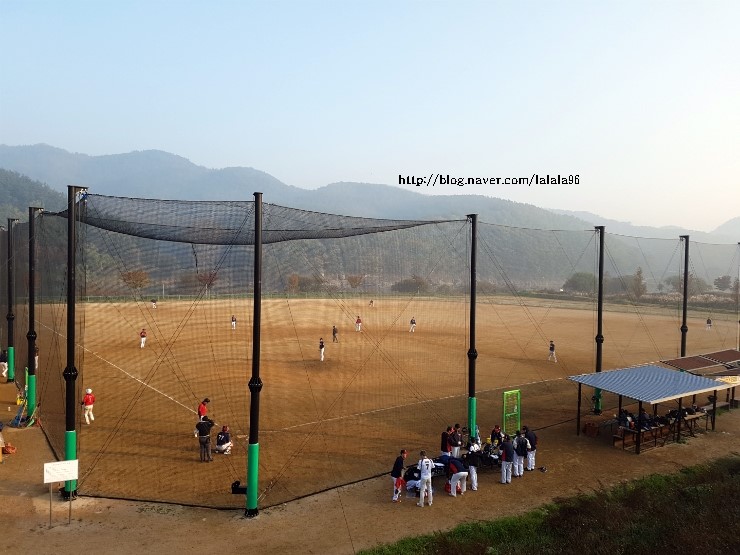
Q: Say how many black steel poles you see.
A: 7